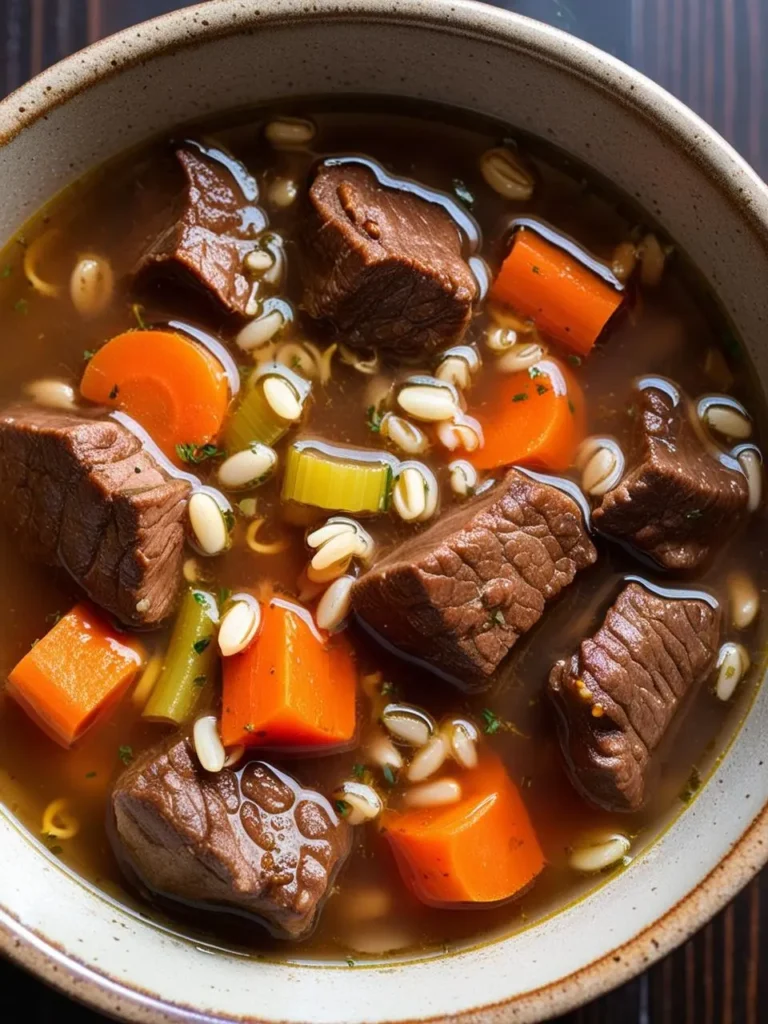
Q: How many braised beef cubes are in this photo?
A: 7